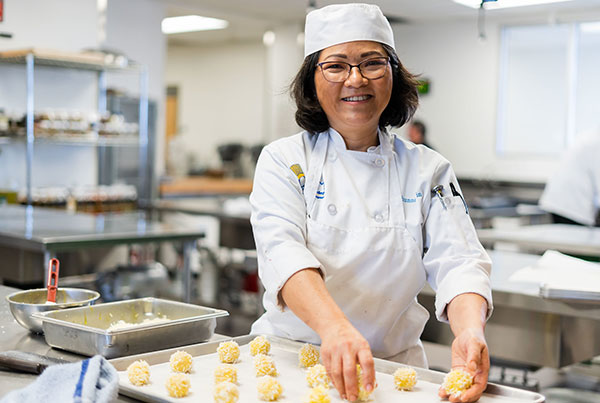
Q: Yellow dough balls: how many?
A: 15